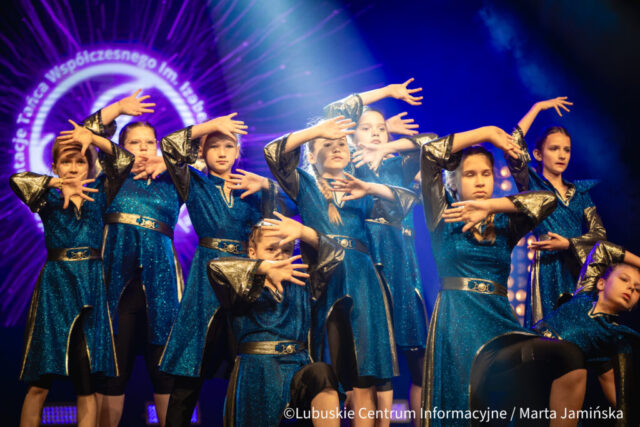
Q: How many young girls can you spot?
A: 9